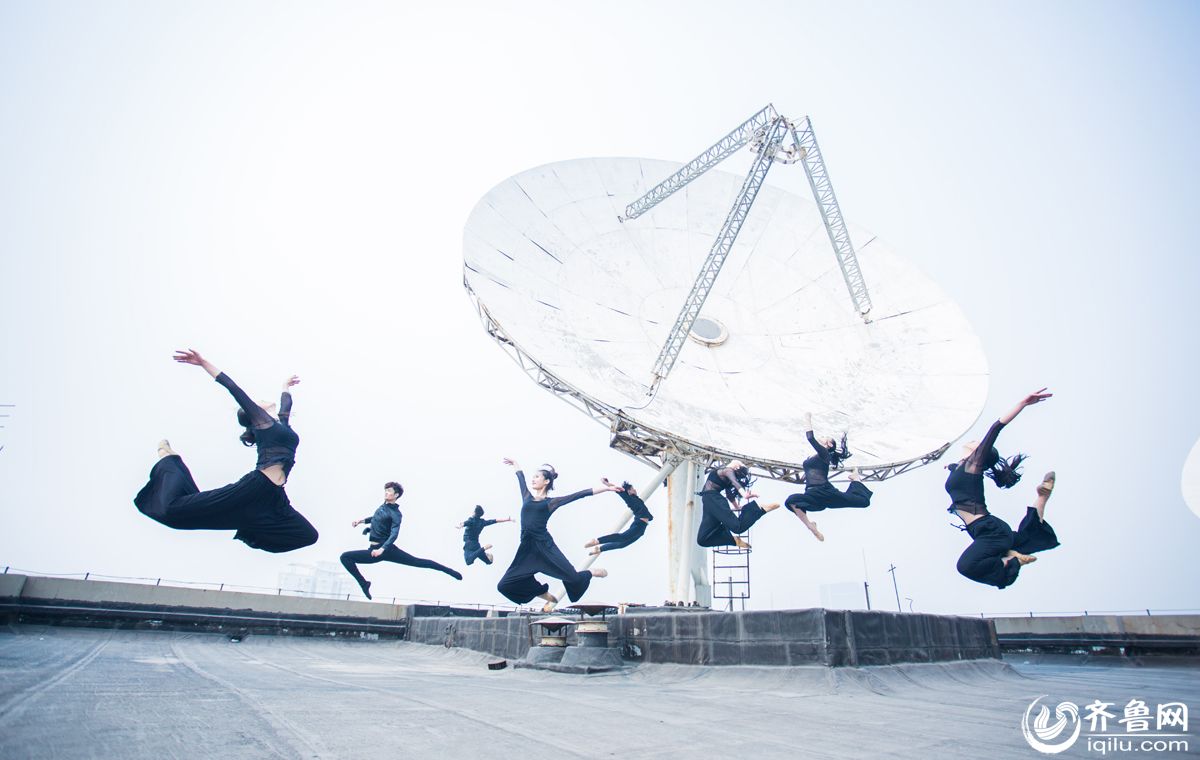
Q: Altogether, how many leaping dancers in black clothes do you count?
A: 8